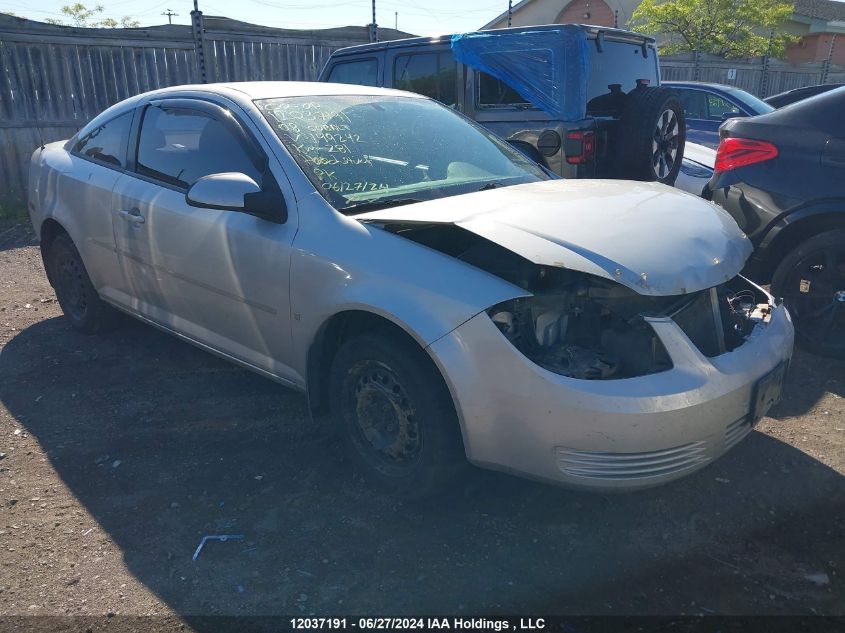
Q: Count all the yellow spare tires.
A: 0